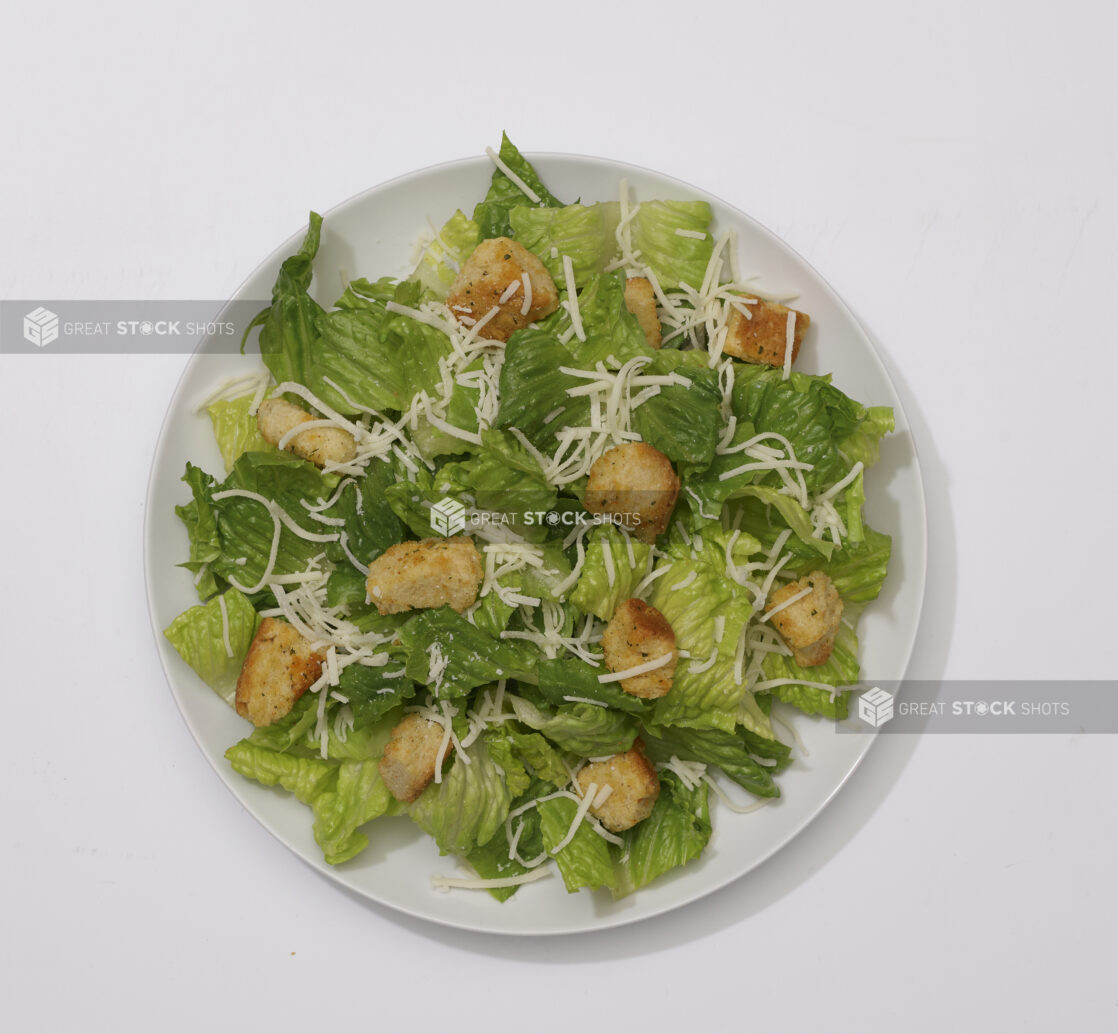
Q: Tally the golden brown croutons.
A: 11